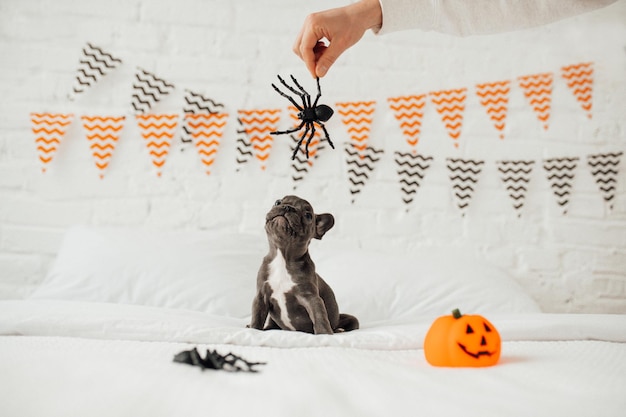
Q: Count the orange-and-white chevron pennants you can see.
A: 12